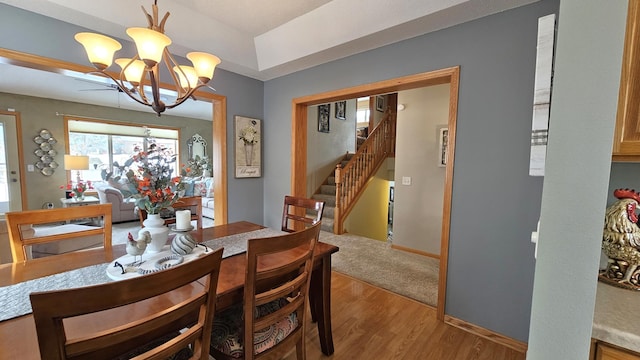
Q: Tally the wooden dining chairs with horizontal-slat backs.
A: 5